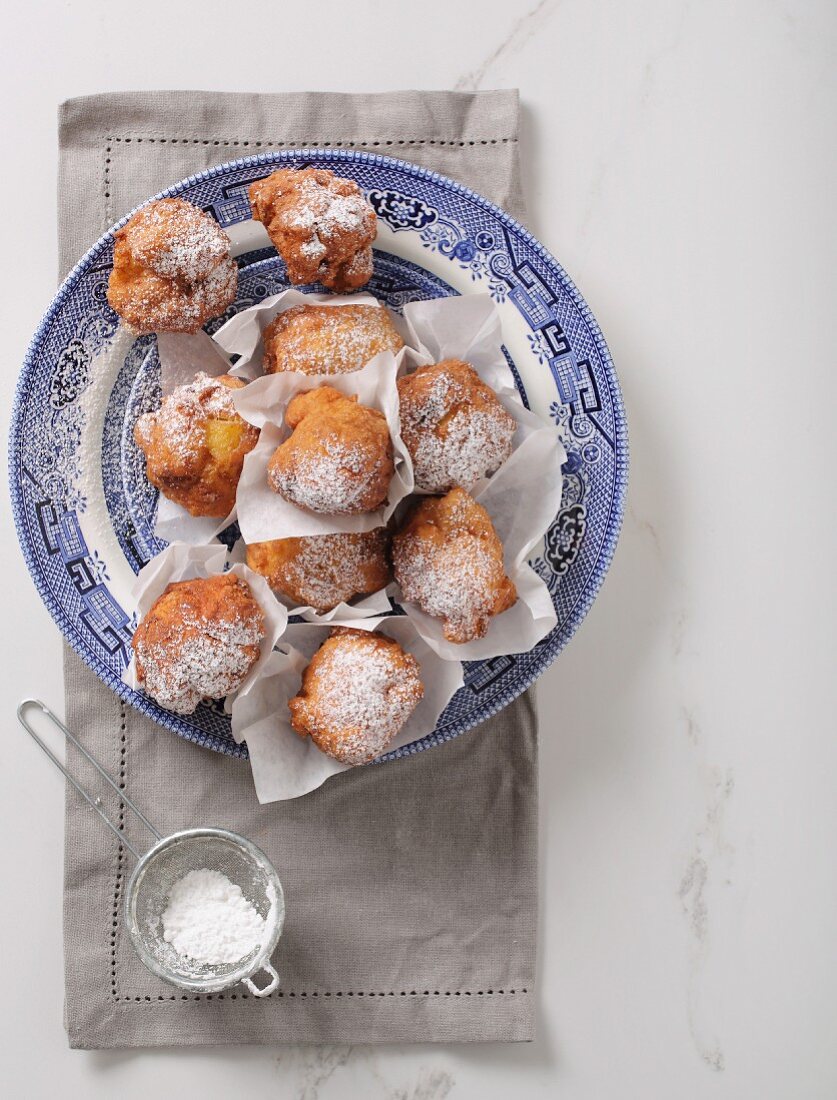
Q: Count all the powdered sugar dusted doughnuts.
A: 10